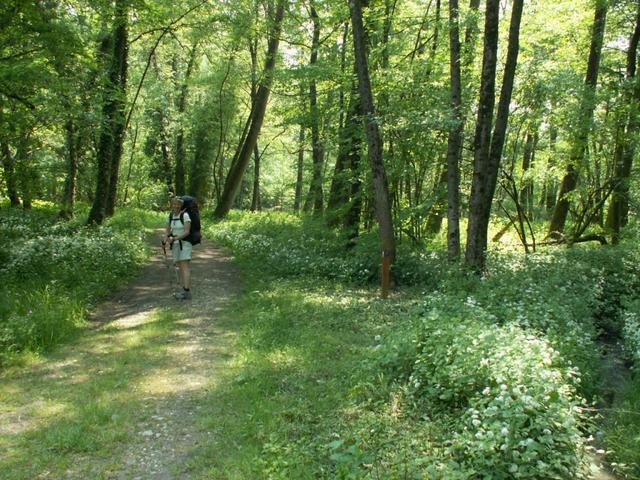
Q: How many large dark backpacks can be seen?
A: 1